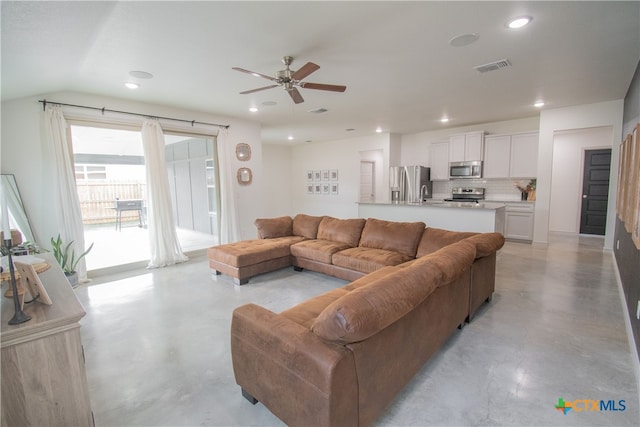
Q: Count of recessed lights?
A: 7